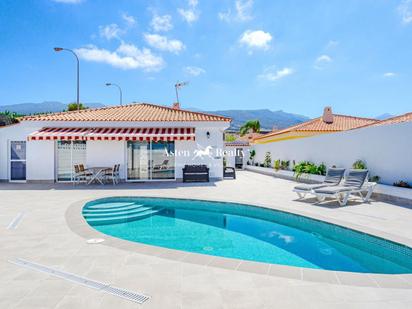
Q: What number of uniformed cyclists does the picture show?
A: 0